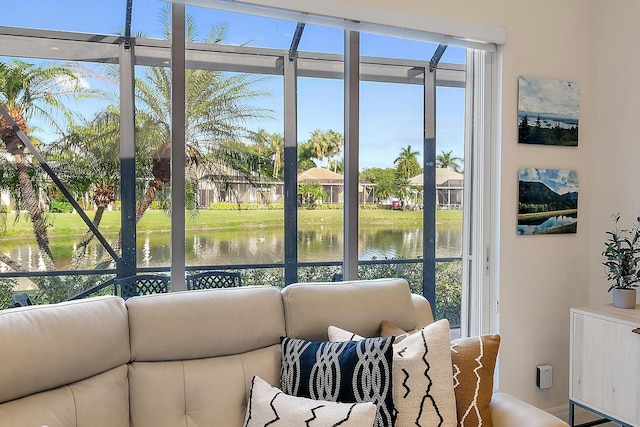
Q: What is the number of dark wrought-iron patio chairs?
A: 2